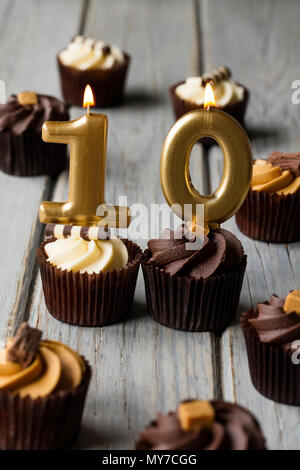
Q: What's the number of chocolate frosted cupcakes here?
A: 4